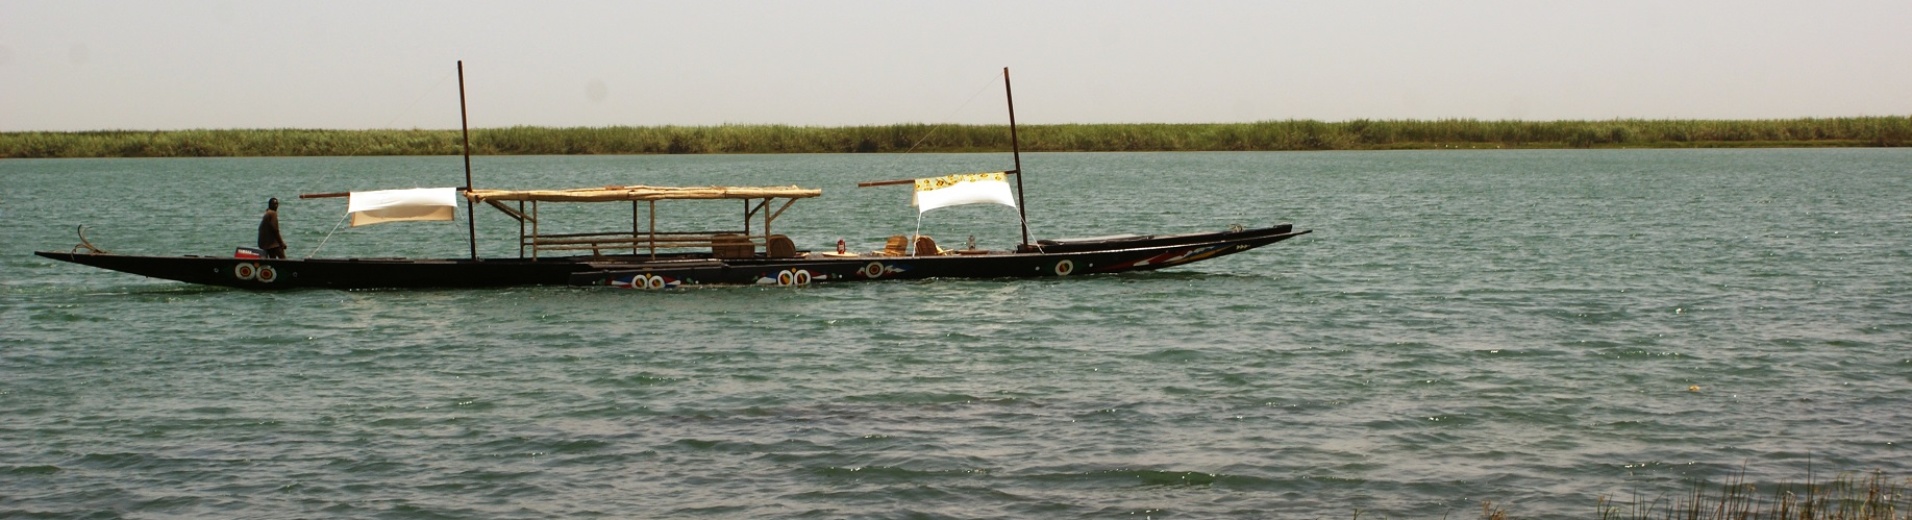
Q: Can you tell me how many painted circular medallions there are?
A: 8